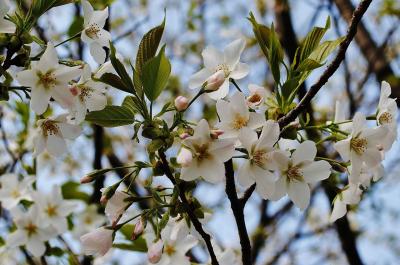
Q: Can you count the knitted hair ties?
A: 0